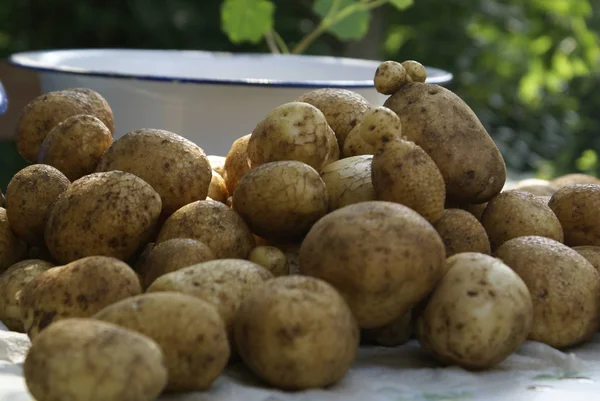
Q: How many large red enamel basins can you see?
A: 0